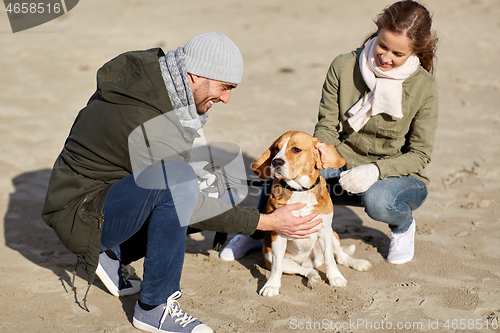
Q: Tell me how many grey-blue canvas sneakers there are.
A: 2